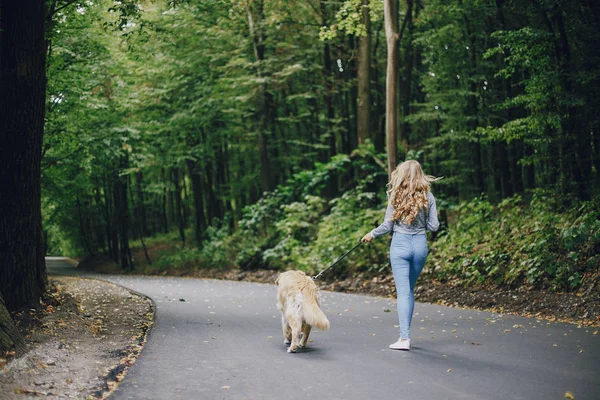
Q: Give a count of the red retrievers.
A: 0